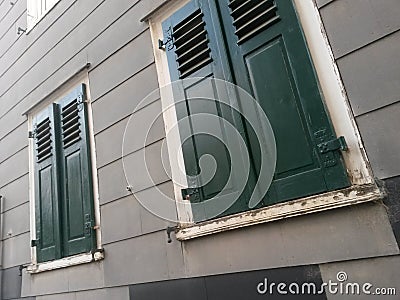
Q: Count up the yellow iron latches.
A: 0